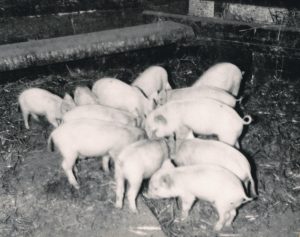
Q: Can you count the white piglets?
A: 12